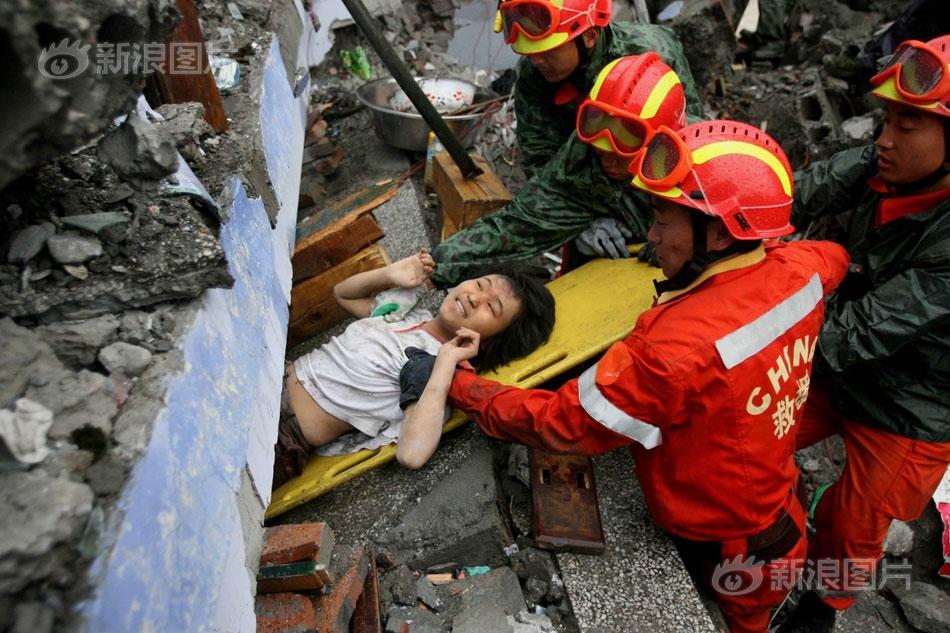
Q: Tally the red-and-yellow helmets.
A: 4